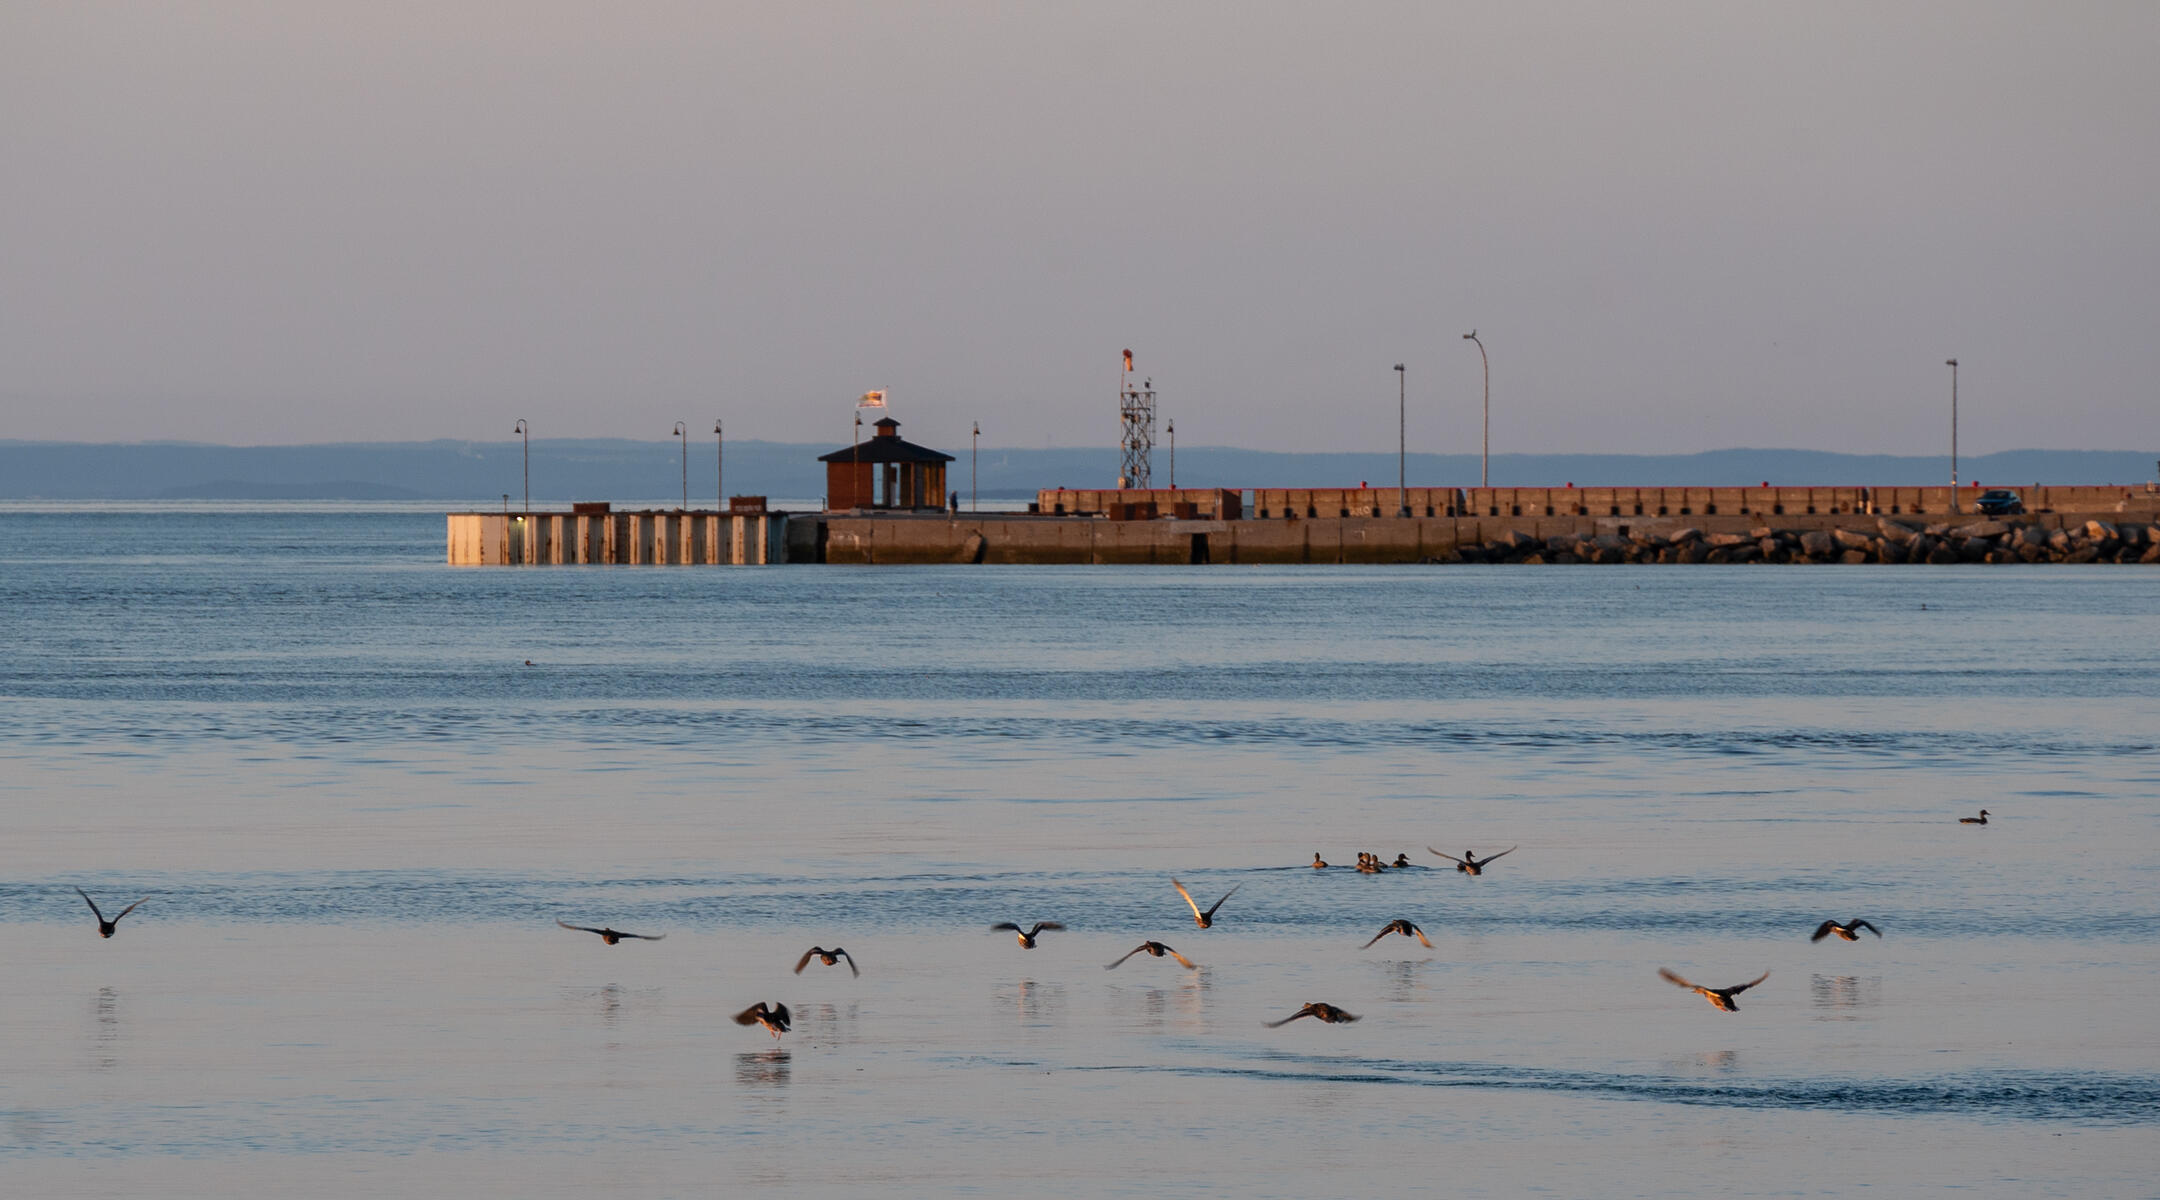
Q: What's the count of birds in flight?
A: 12